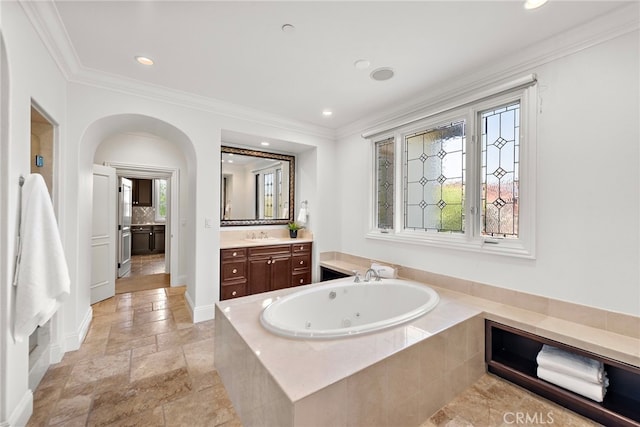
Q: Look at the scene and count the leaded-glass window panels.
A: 3